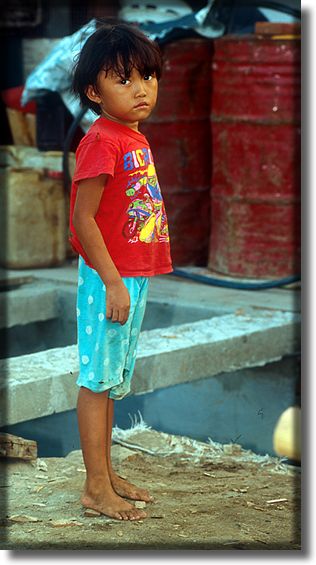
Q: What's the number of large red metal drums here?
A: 2